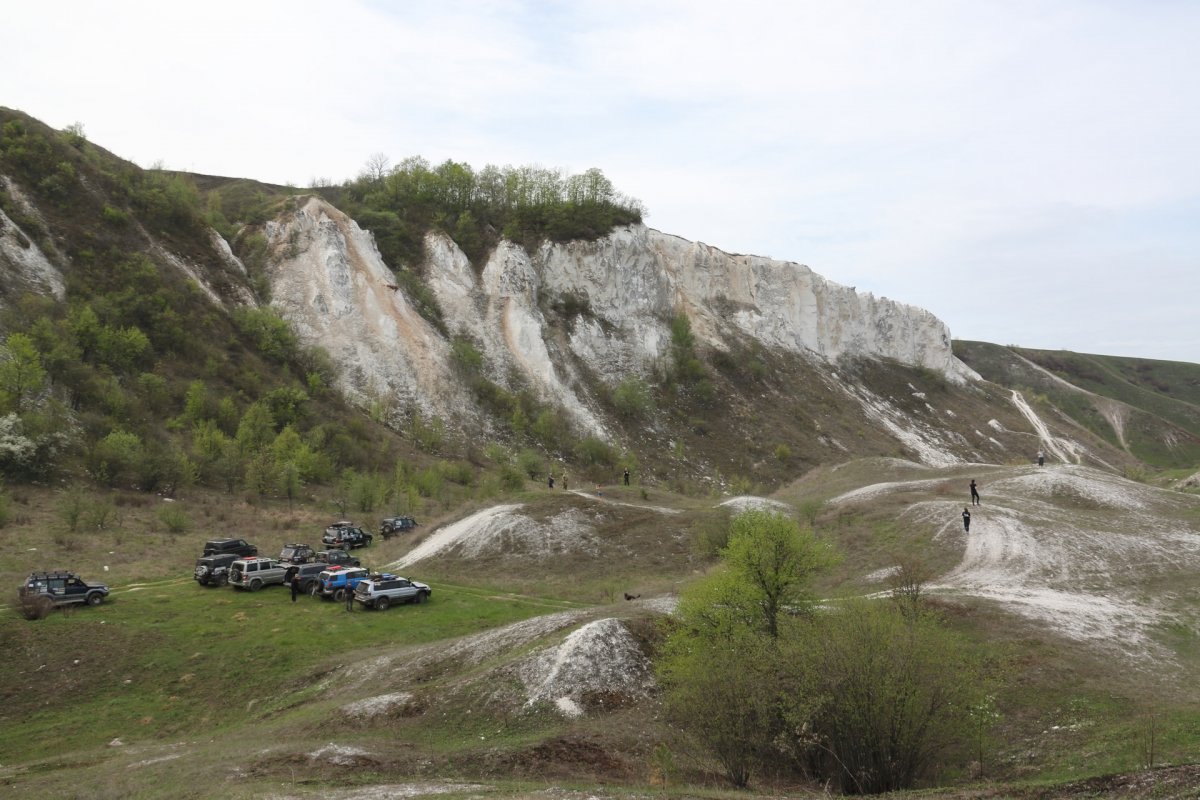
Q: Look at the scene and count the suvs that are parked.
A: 11